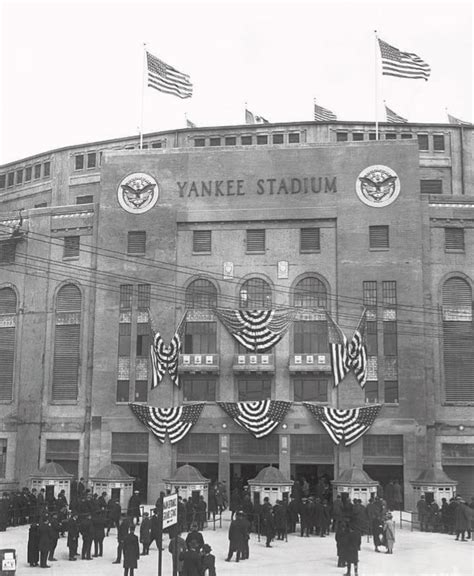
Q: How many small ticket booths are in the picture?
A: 6